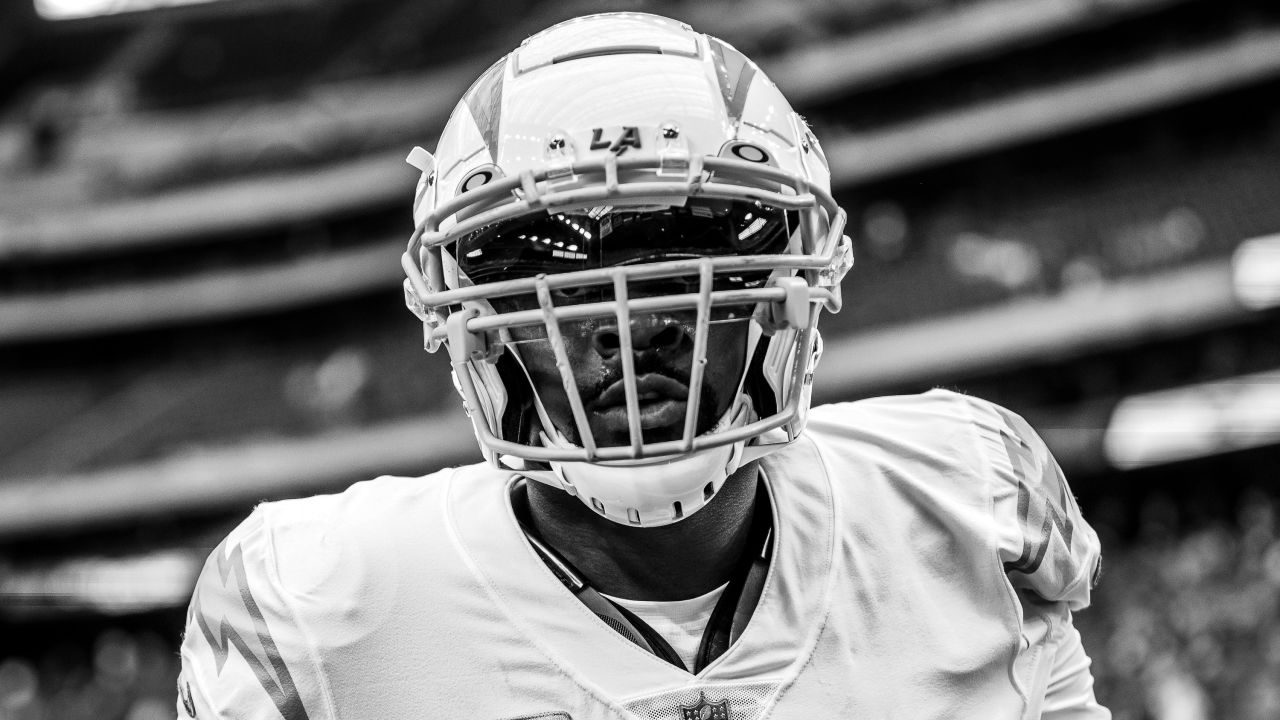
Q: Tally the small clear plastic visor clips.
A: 2